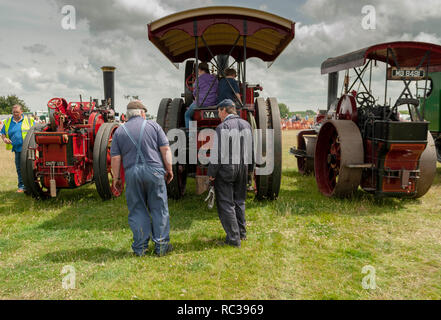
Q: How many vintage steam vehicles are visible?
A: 3